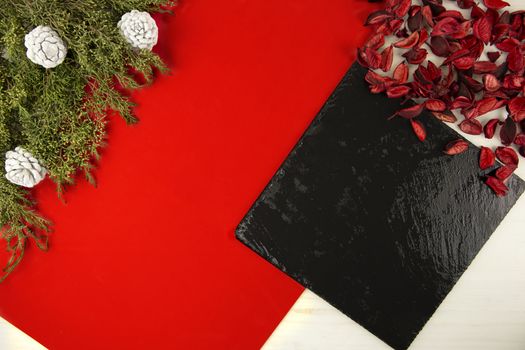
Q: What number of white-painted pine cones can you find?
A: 3